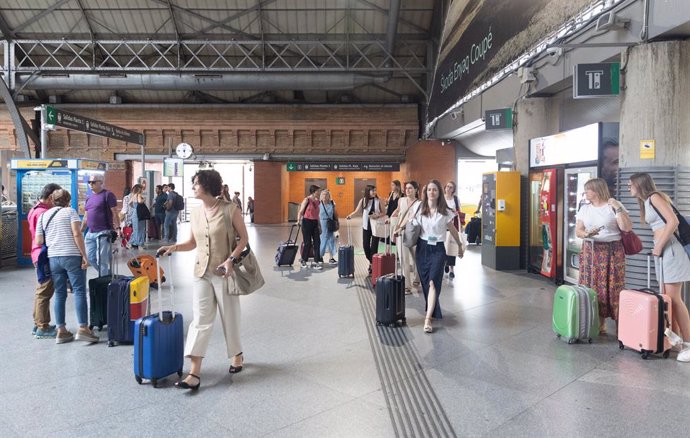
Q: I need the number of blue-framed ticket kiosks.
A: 1